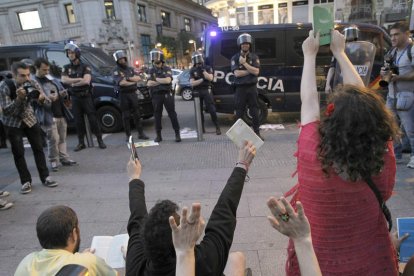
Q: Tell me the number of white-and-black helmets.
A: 6